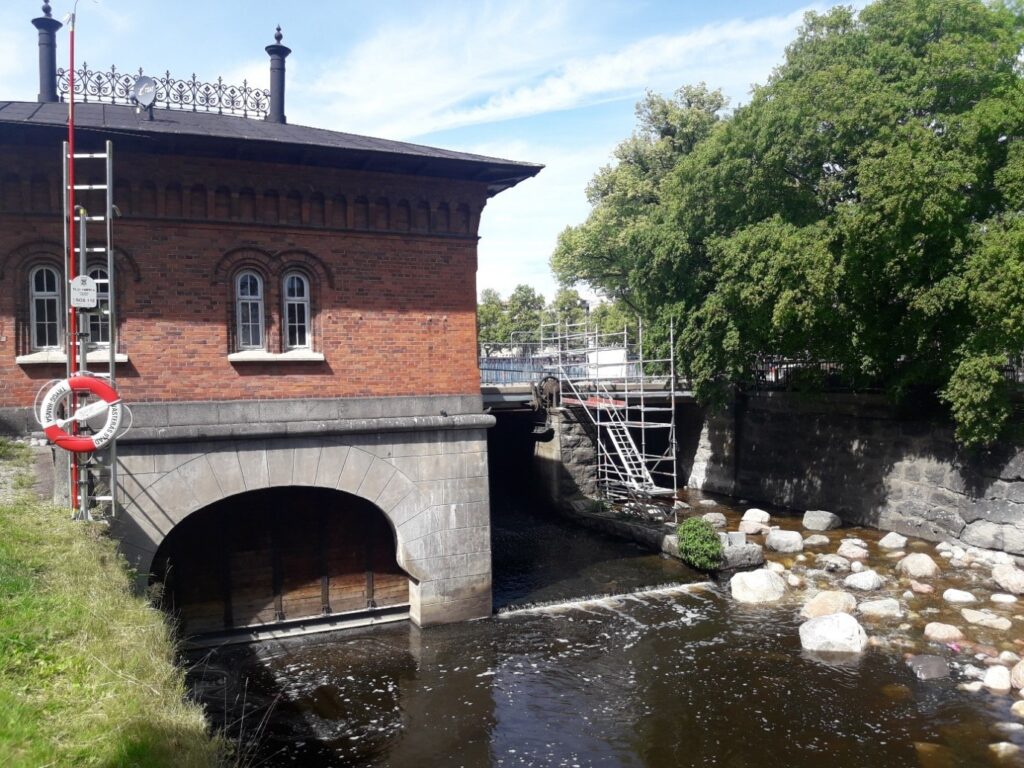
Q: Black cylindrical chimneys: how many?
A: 2